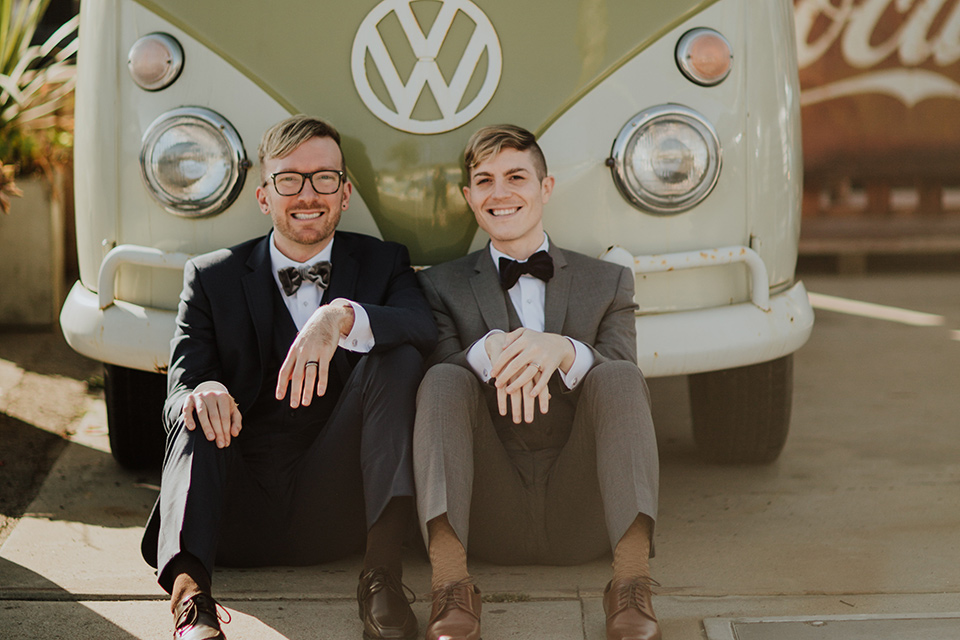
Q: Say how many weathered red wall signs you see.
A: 1